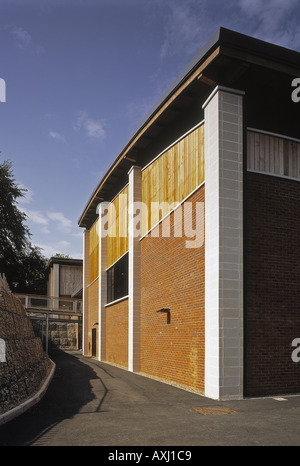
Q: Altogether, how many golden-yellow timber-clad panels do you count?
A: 3